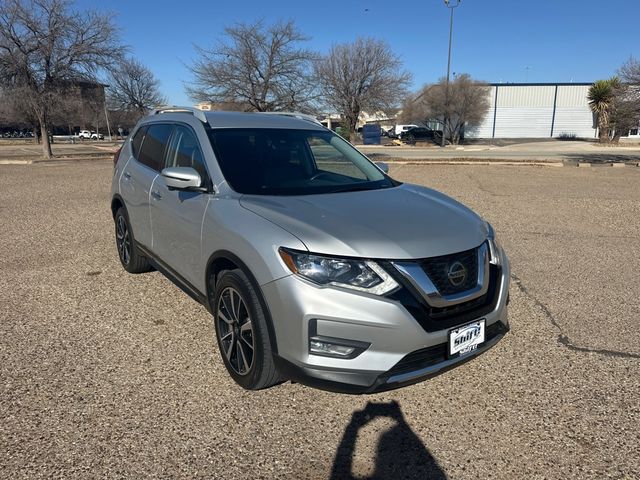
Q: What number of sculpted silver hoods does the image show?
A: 1